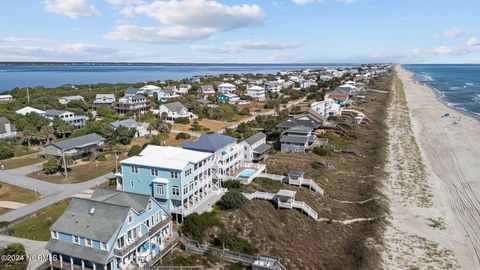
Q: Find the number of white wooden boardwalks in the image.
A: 2